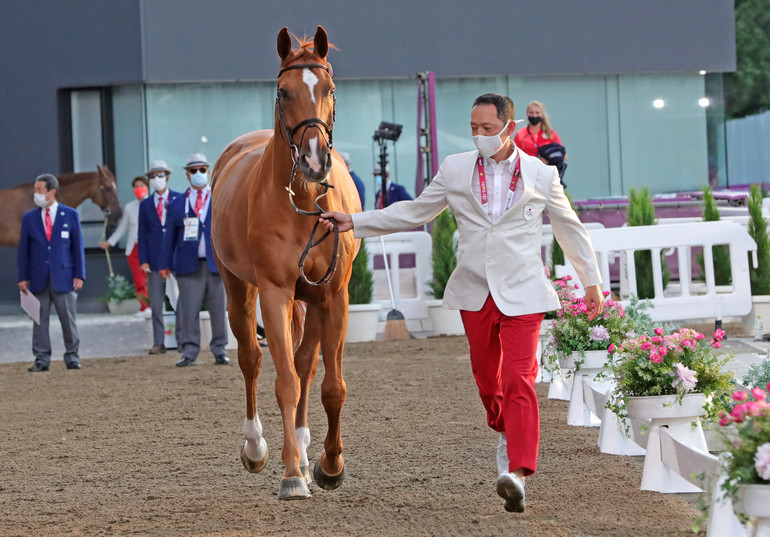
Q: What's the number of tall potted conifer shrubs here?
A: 6